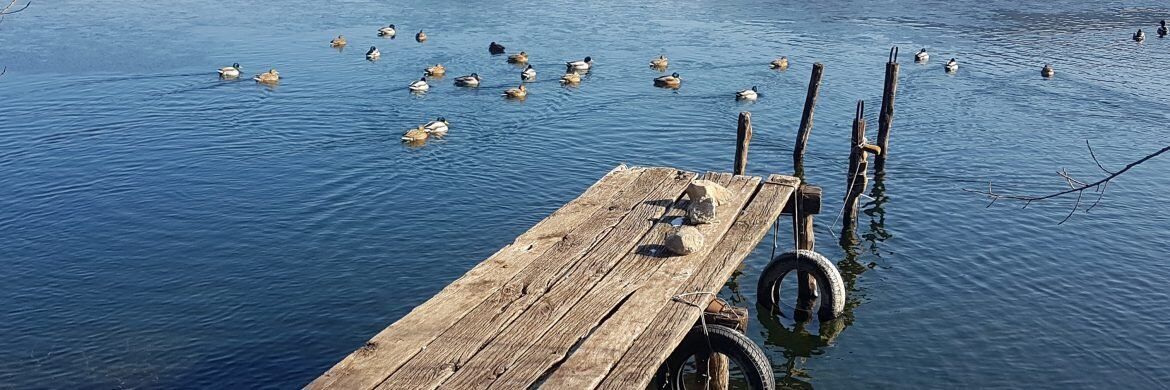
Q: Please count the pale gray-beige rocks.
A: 3